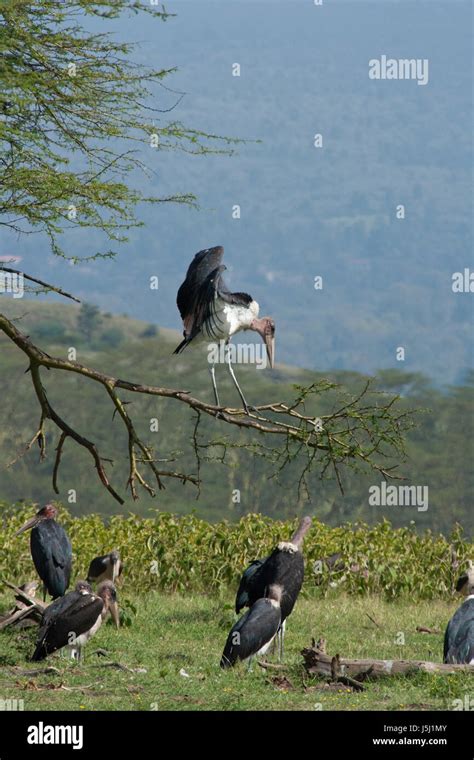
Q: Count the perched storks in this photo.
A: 1